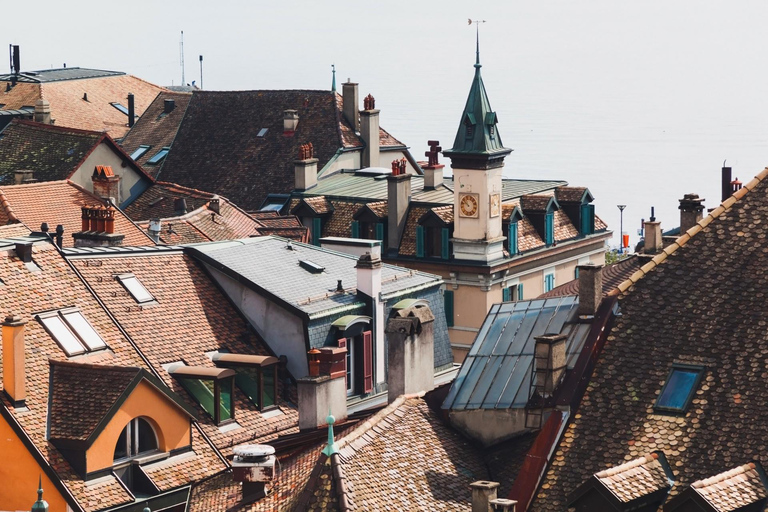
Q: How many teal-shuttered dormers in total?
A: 6